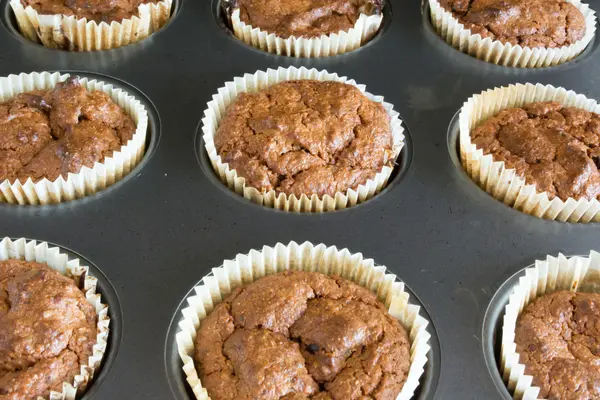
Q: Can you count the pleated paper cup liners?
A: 9